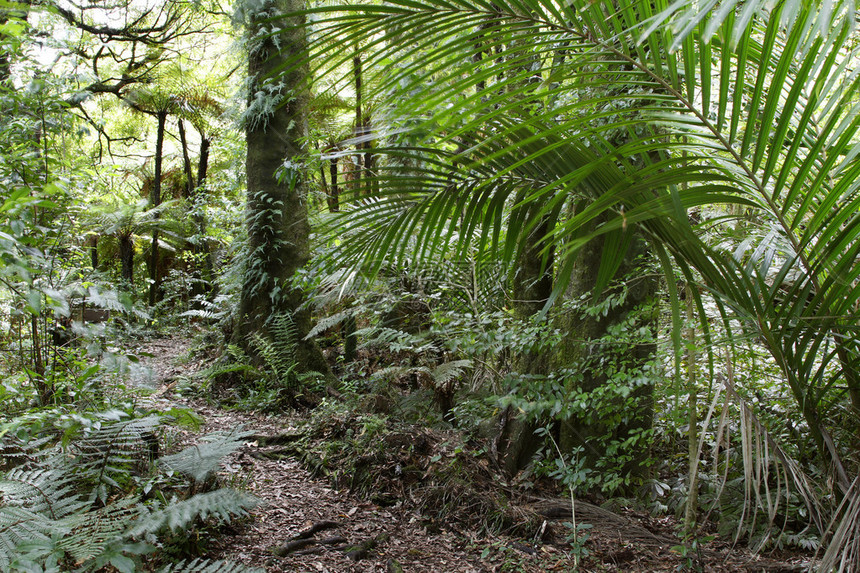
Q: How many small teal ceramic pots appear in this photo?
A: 0